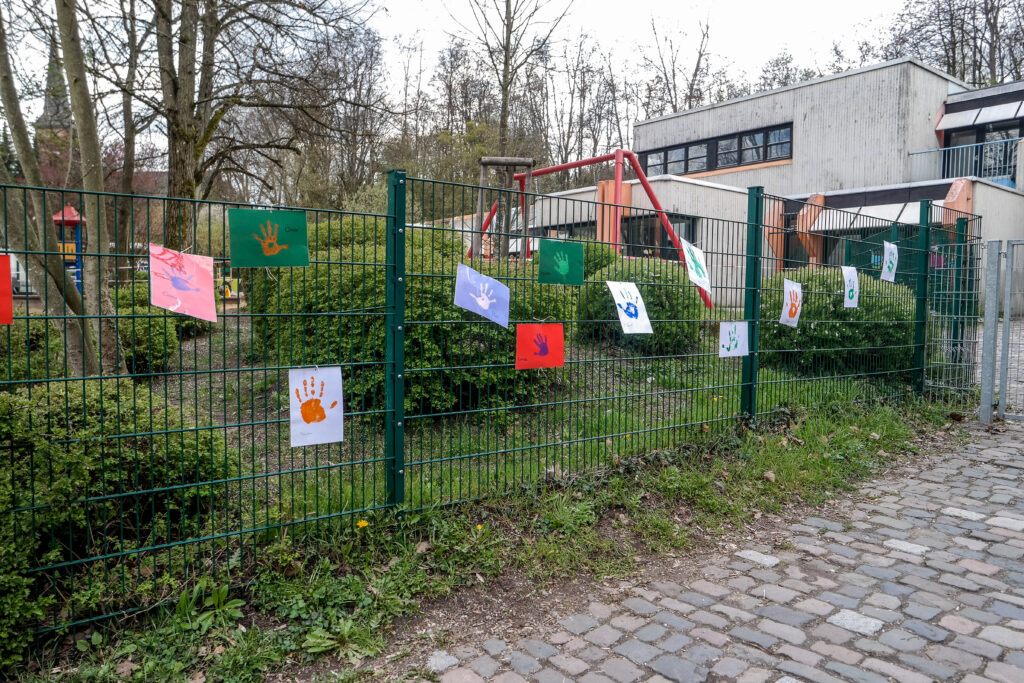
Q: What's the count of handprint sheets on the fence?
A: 13